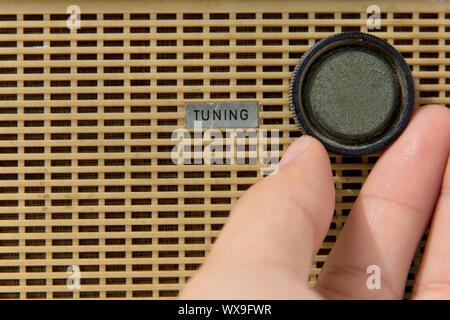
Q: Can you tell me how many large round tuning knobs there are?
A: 1